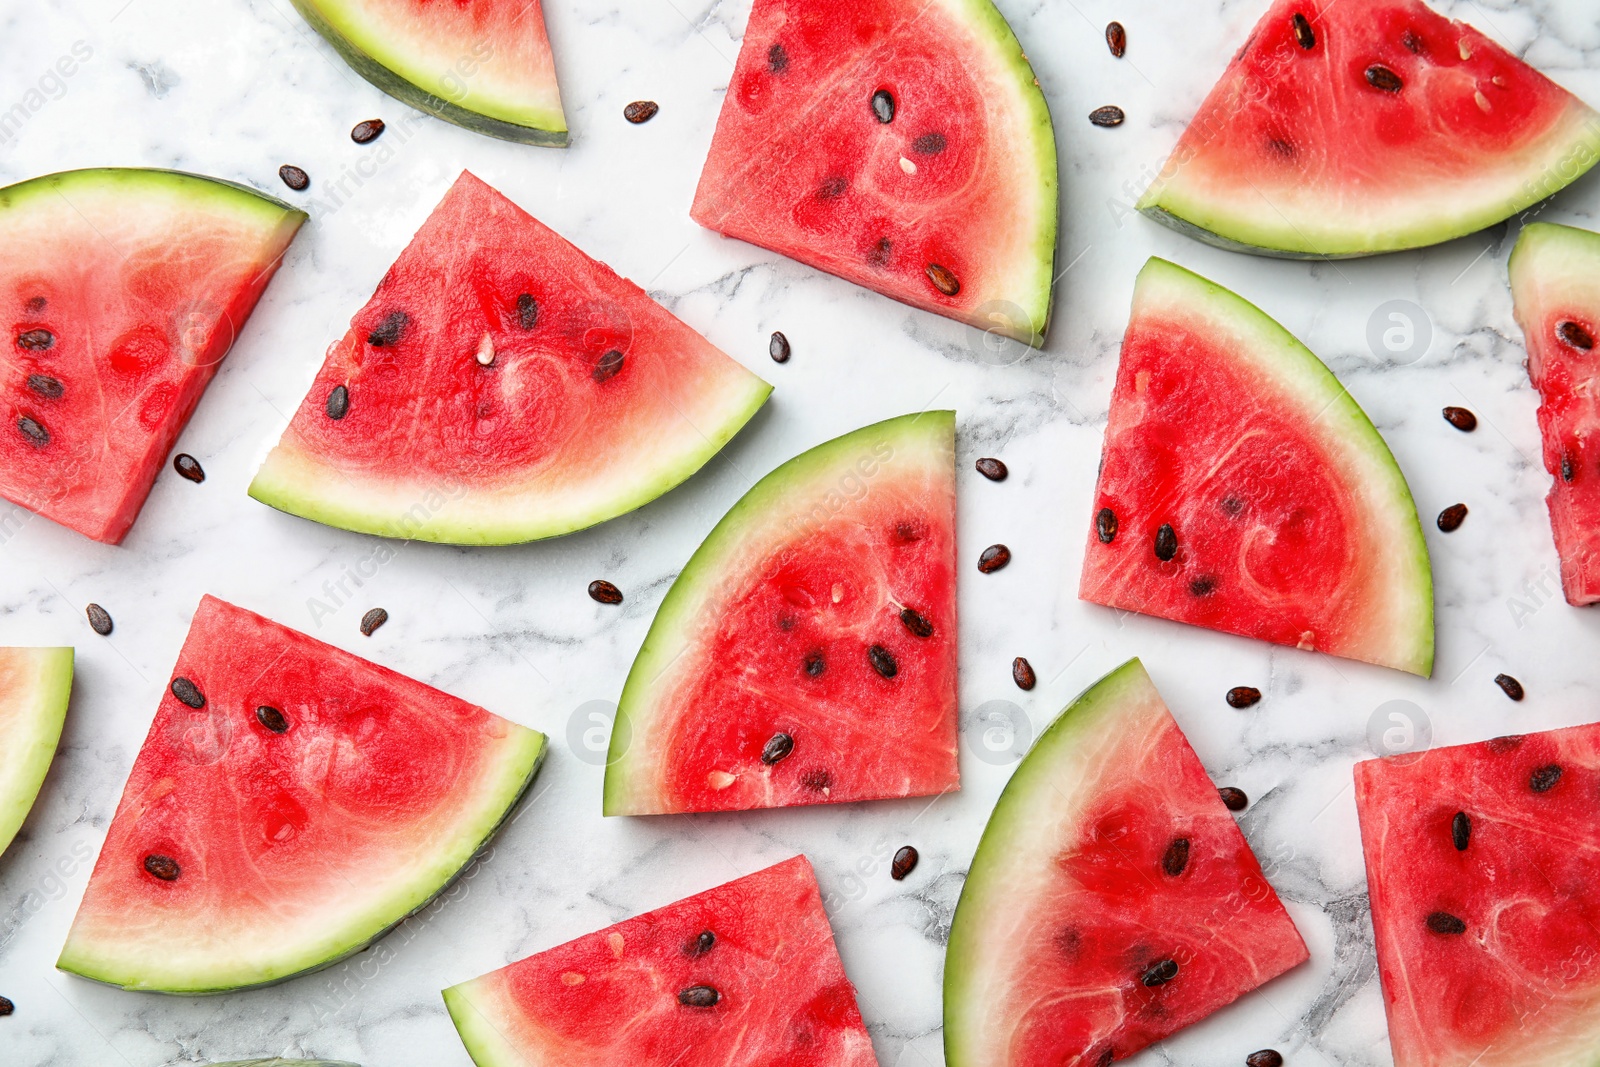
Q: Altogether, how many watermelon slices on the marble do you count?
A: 13